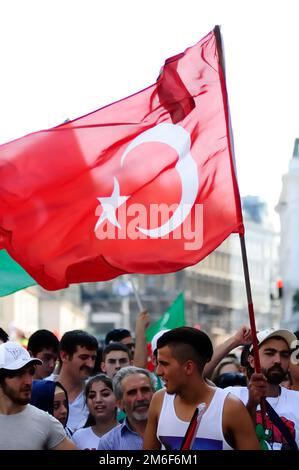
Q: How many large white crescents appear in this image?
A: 1